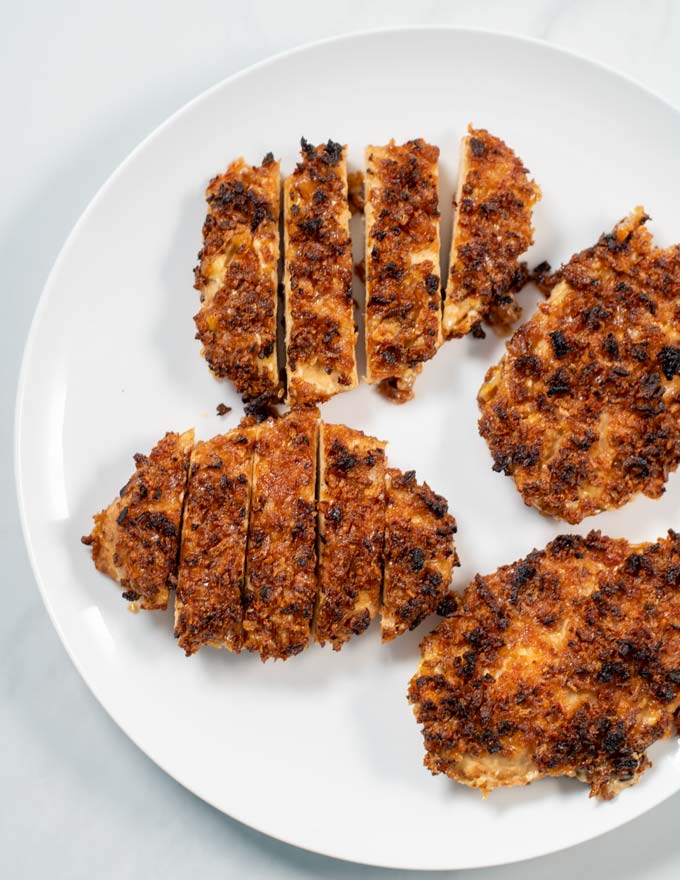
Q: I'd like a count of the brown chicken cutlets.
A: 4